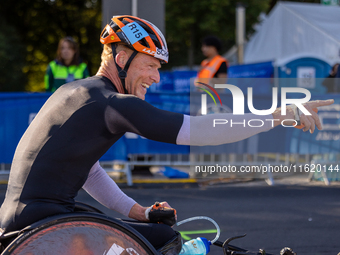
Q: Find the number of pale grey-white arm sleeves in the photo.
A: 2